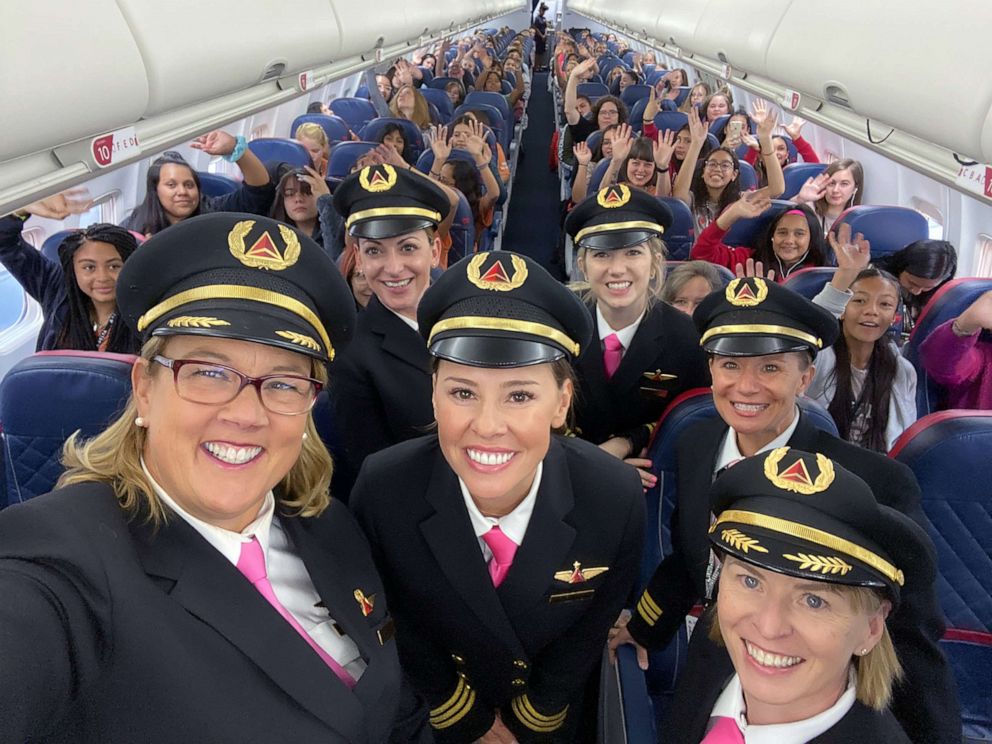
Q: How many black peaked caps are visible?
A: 6